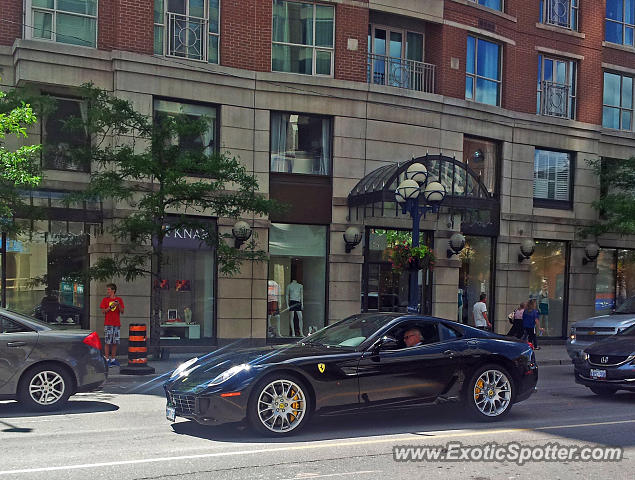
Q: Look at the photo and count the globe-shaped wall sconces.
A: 5